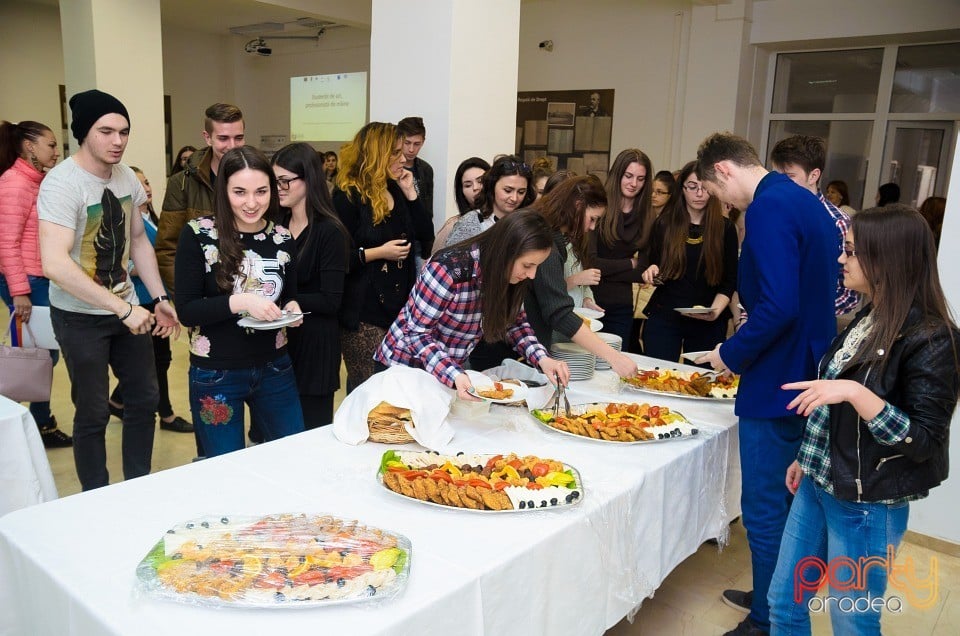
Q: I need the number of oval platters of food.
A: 4